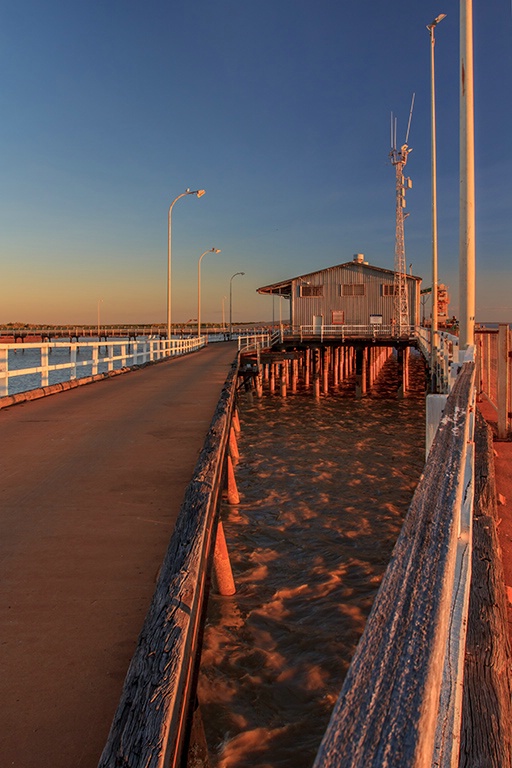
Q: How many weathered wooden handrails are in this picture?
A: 2